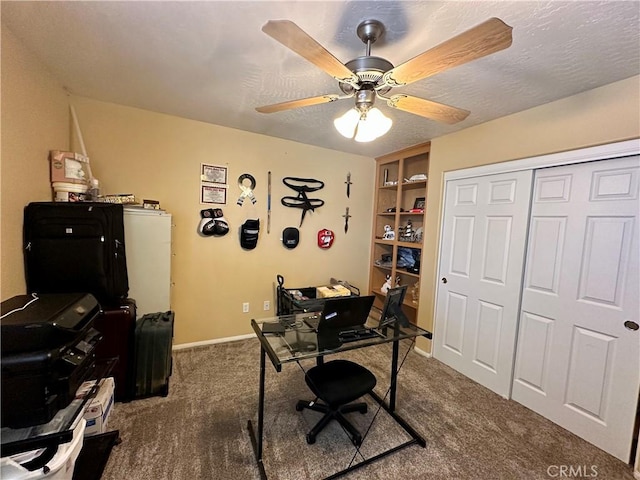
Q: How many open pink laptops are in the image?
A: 0